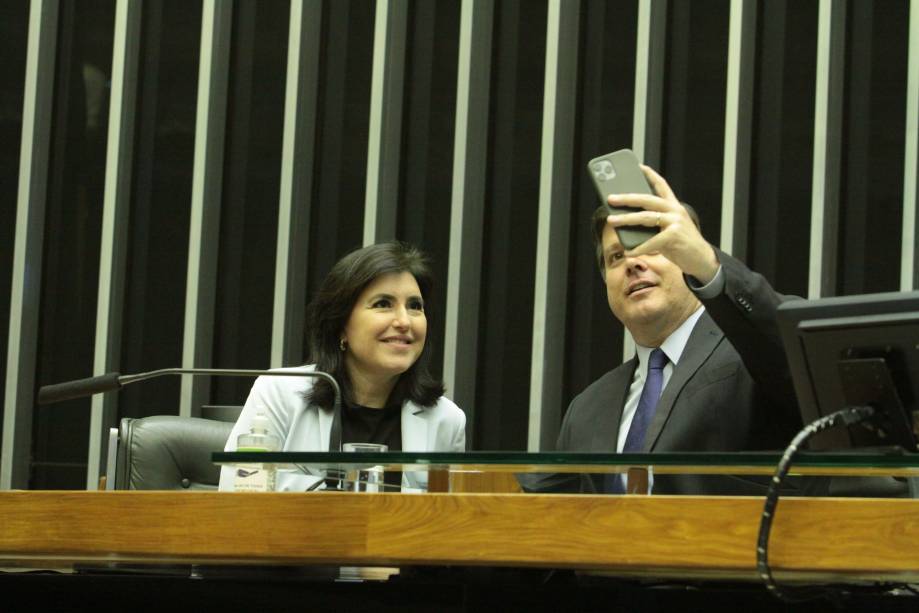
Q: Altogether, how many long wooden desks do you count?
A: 1